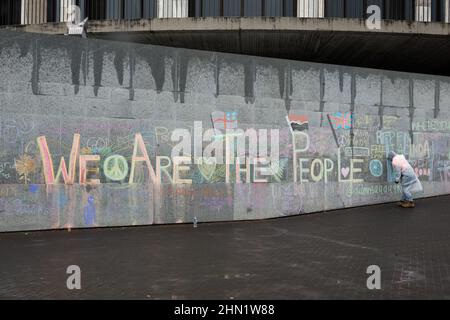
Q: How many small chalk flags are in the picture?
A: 3